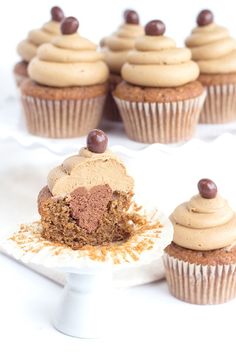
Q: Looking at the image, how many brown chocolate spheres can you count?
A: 7